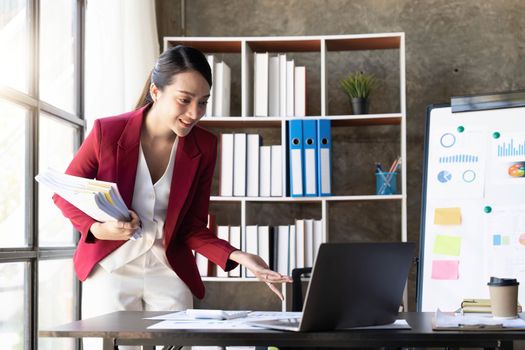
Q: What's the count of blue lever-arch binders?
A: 3